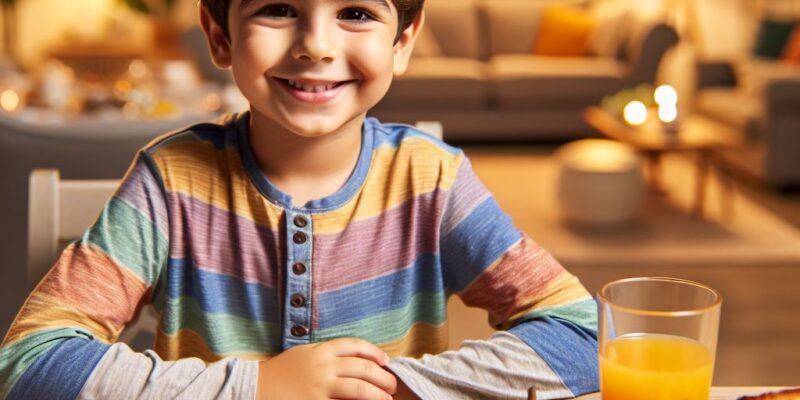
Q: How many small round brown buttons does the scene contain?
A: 5